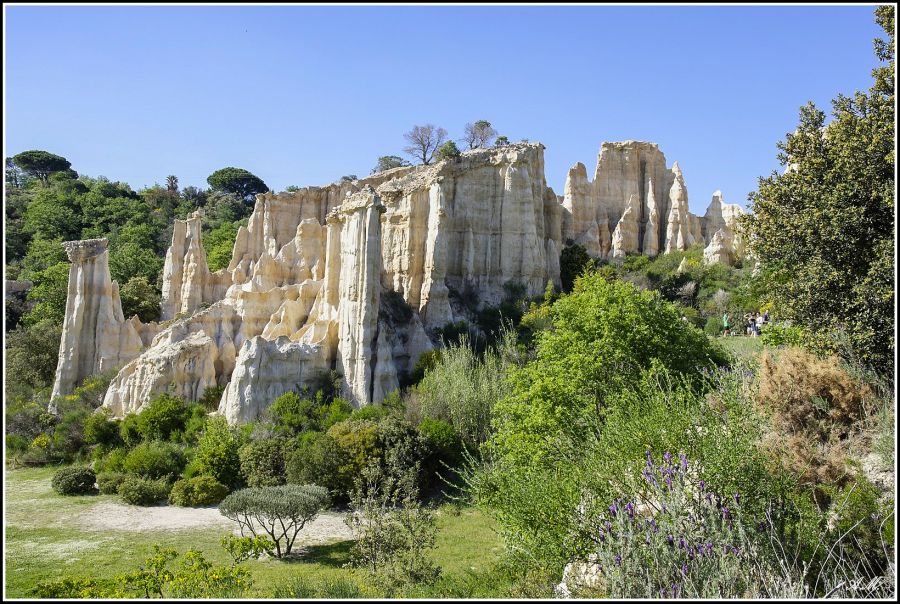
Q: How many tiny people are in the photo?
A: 5